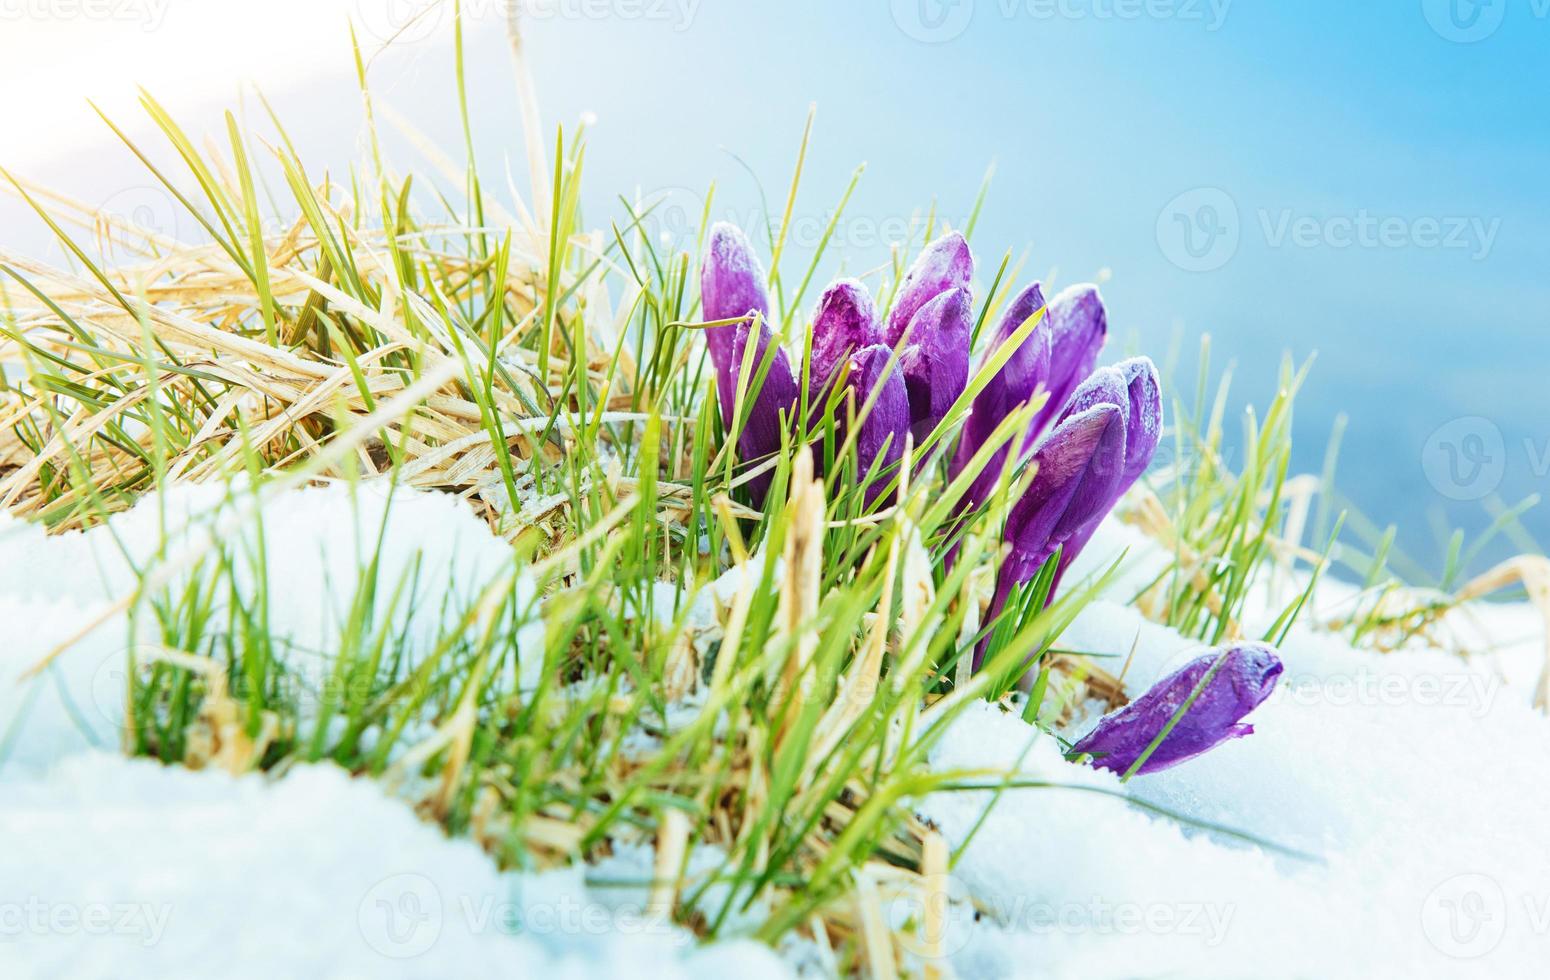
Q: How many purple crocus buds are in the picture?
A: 12